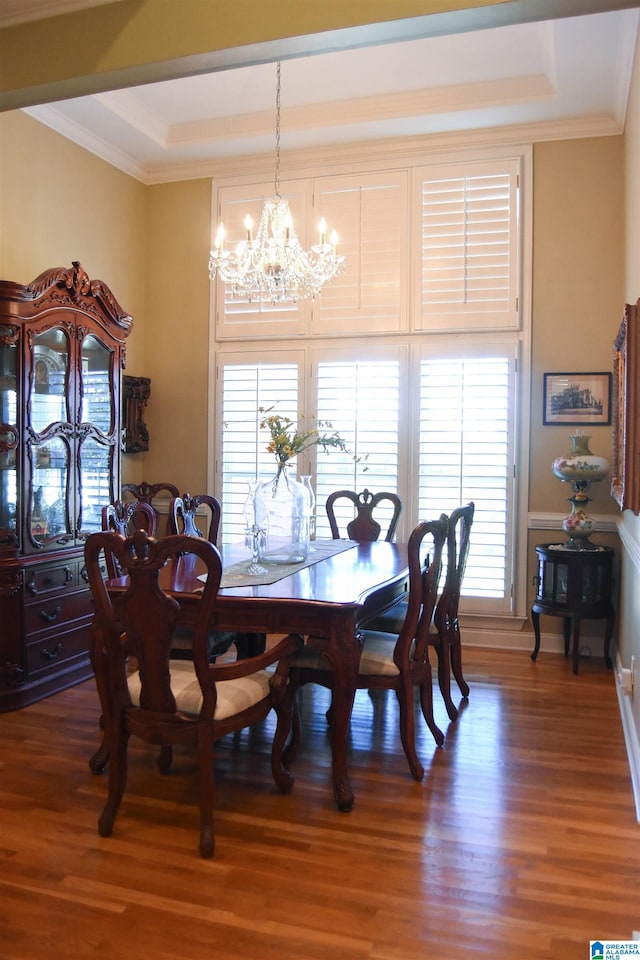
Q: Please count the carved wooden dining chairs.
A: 7